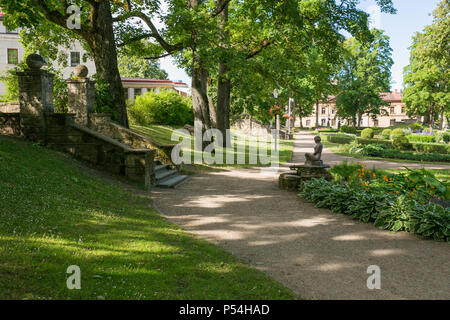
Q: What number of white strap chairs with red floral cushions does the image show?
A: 0